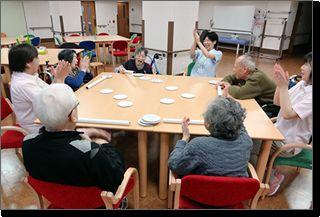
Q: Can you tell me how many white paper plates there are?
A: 13